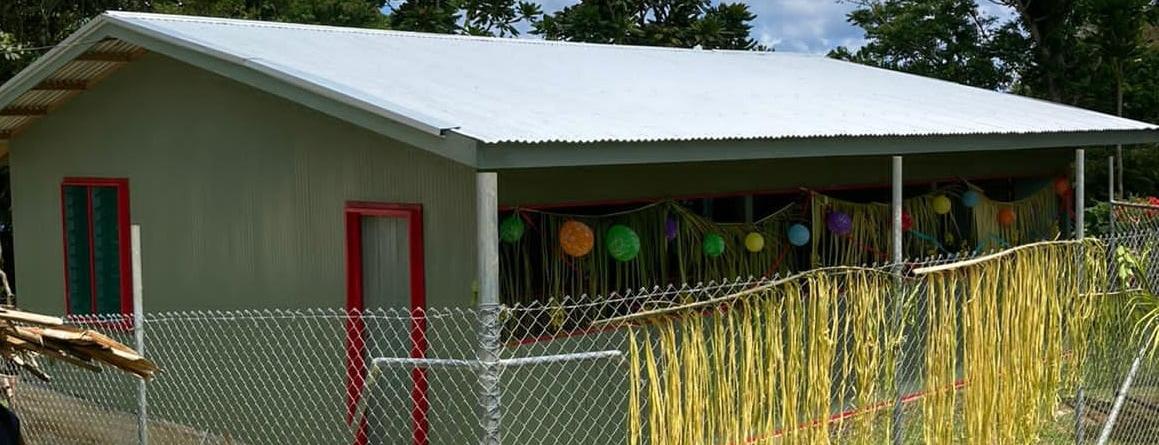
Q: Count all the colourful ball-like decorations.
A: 13